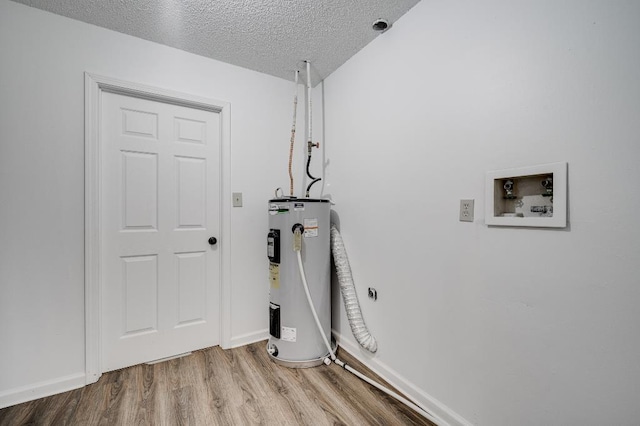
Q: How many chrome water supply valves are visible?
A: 2